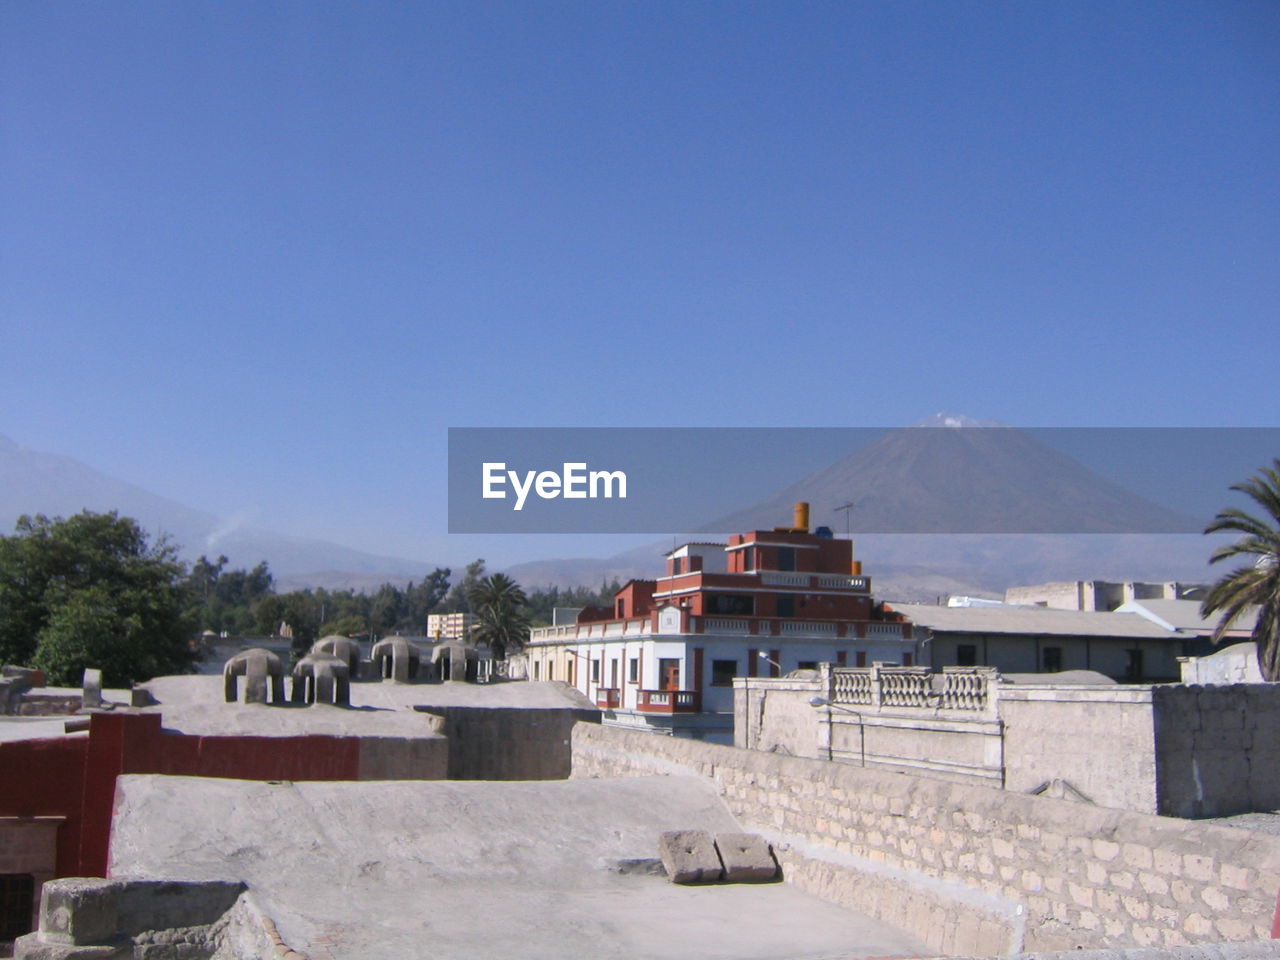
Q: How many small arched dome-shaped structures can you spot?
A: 5